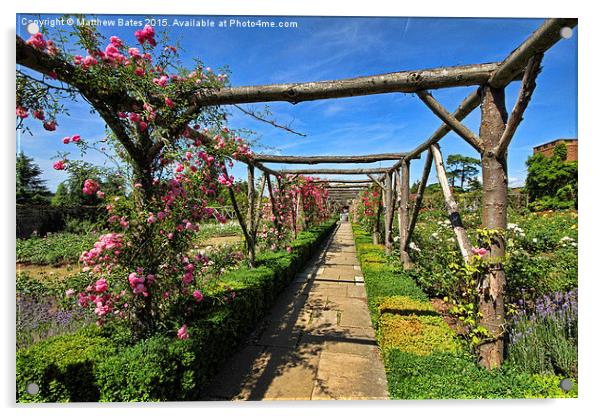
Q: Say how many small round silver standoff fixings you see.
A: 4